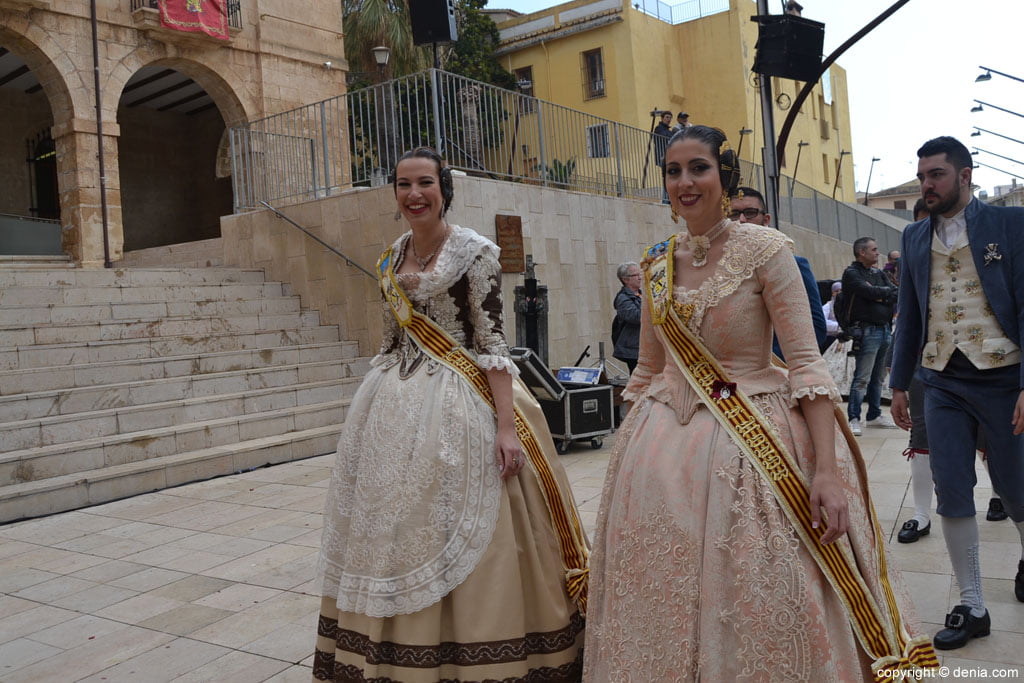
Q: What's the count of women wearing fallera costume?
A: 2